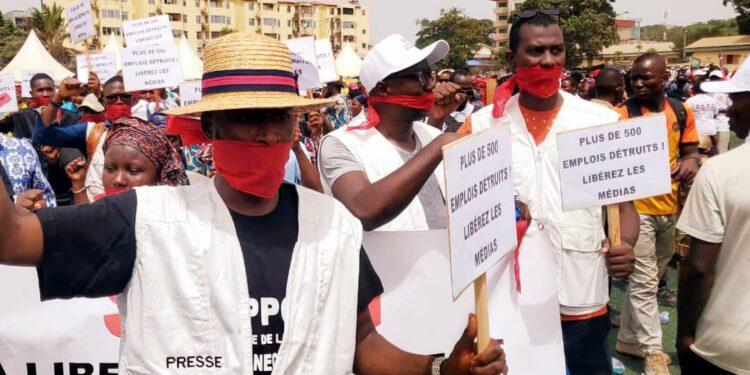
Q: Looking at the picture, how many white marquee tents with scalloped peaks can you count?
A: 4